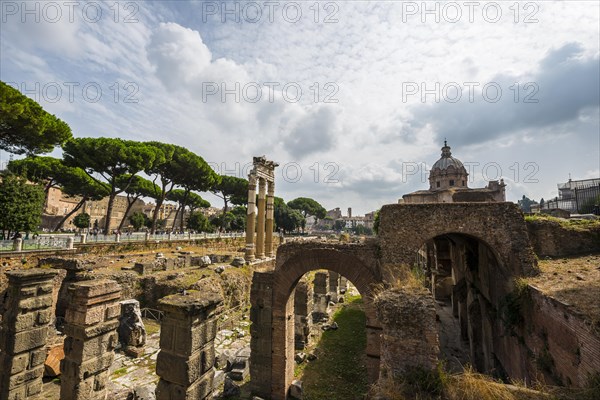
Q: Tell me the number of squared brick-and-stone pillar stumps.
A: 3